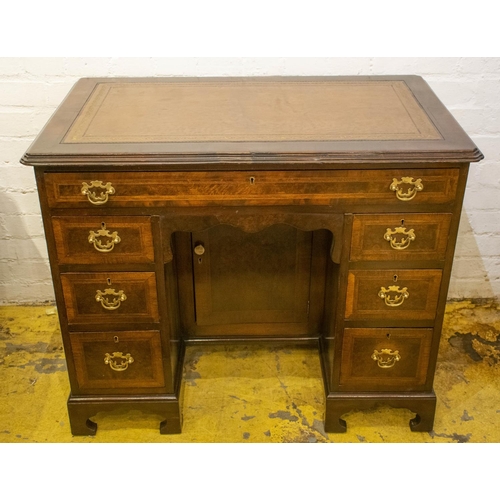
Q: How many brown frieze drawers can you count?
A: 1